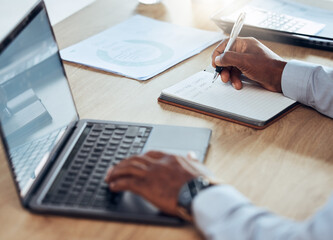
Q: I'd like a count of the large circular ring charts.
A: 1